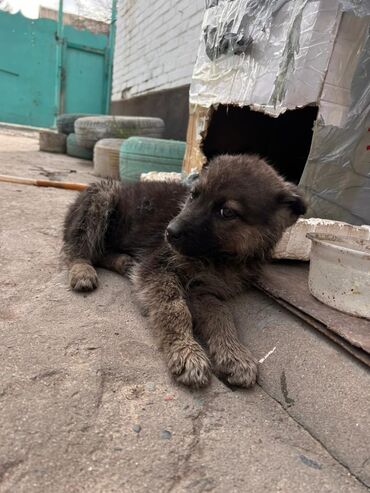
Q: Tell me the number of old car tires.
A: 6